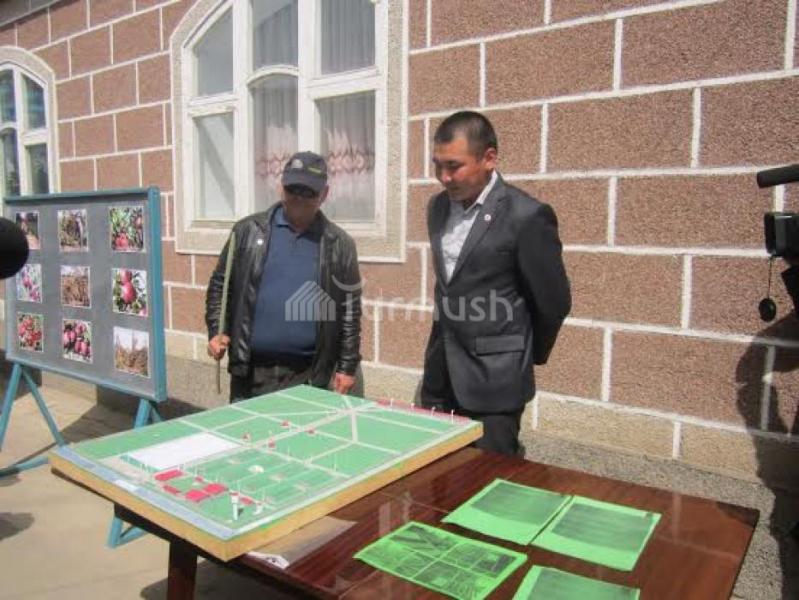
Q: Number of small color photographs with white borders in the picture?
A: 9